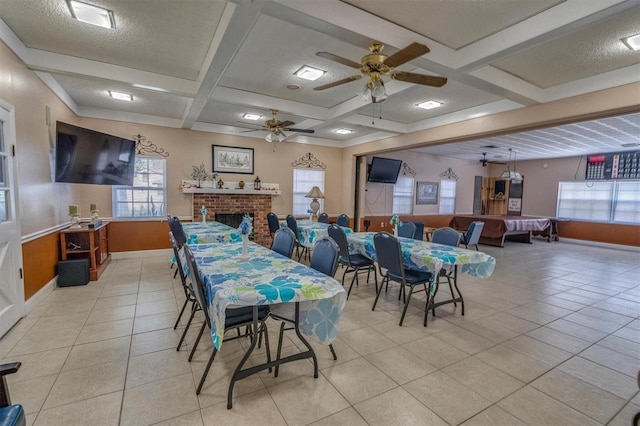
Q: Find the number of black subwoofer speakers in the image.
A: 1